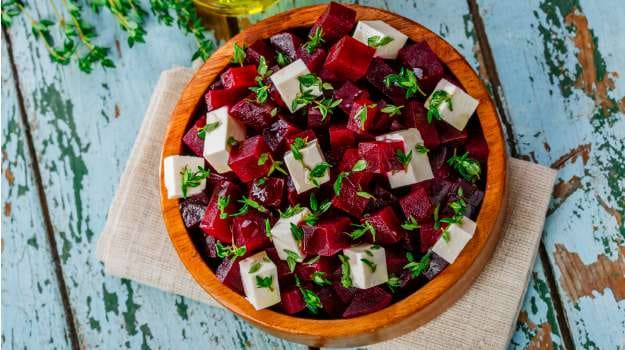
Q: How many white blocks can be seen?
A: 11